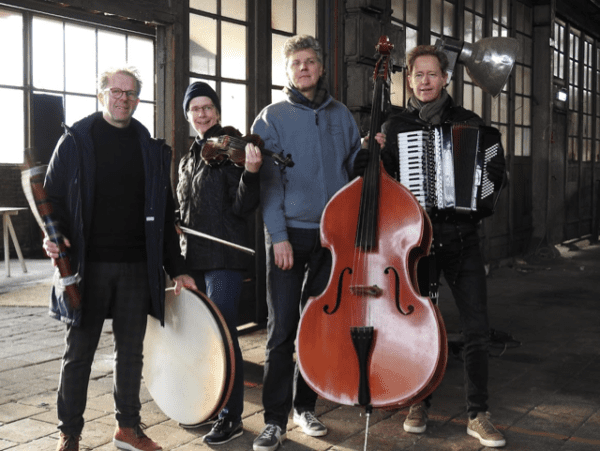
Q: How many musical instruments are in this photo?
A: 5